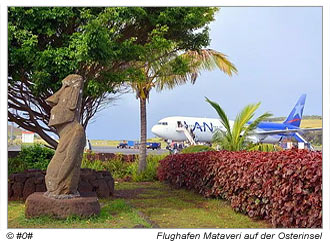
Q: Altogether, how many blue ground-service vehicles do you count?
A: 2